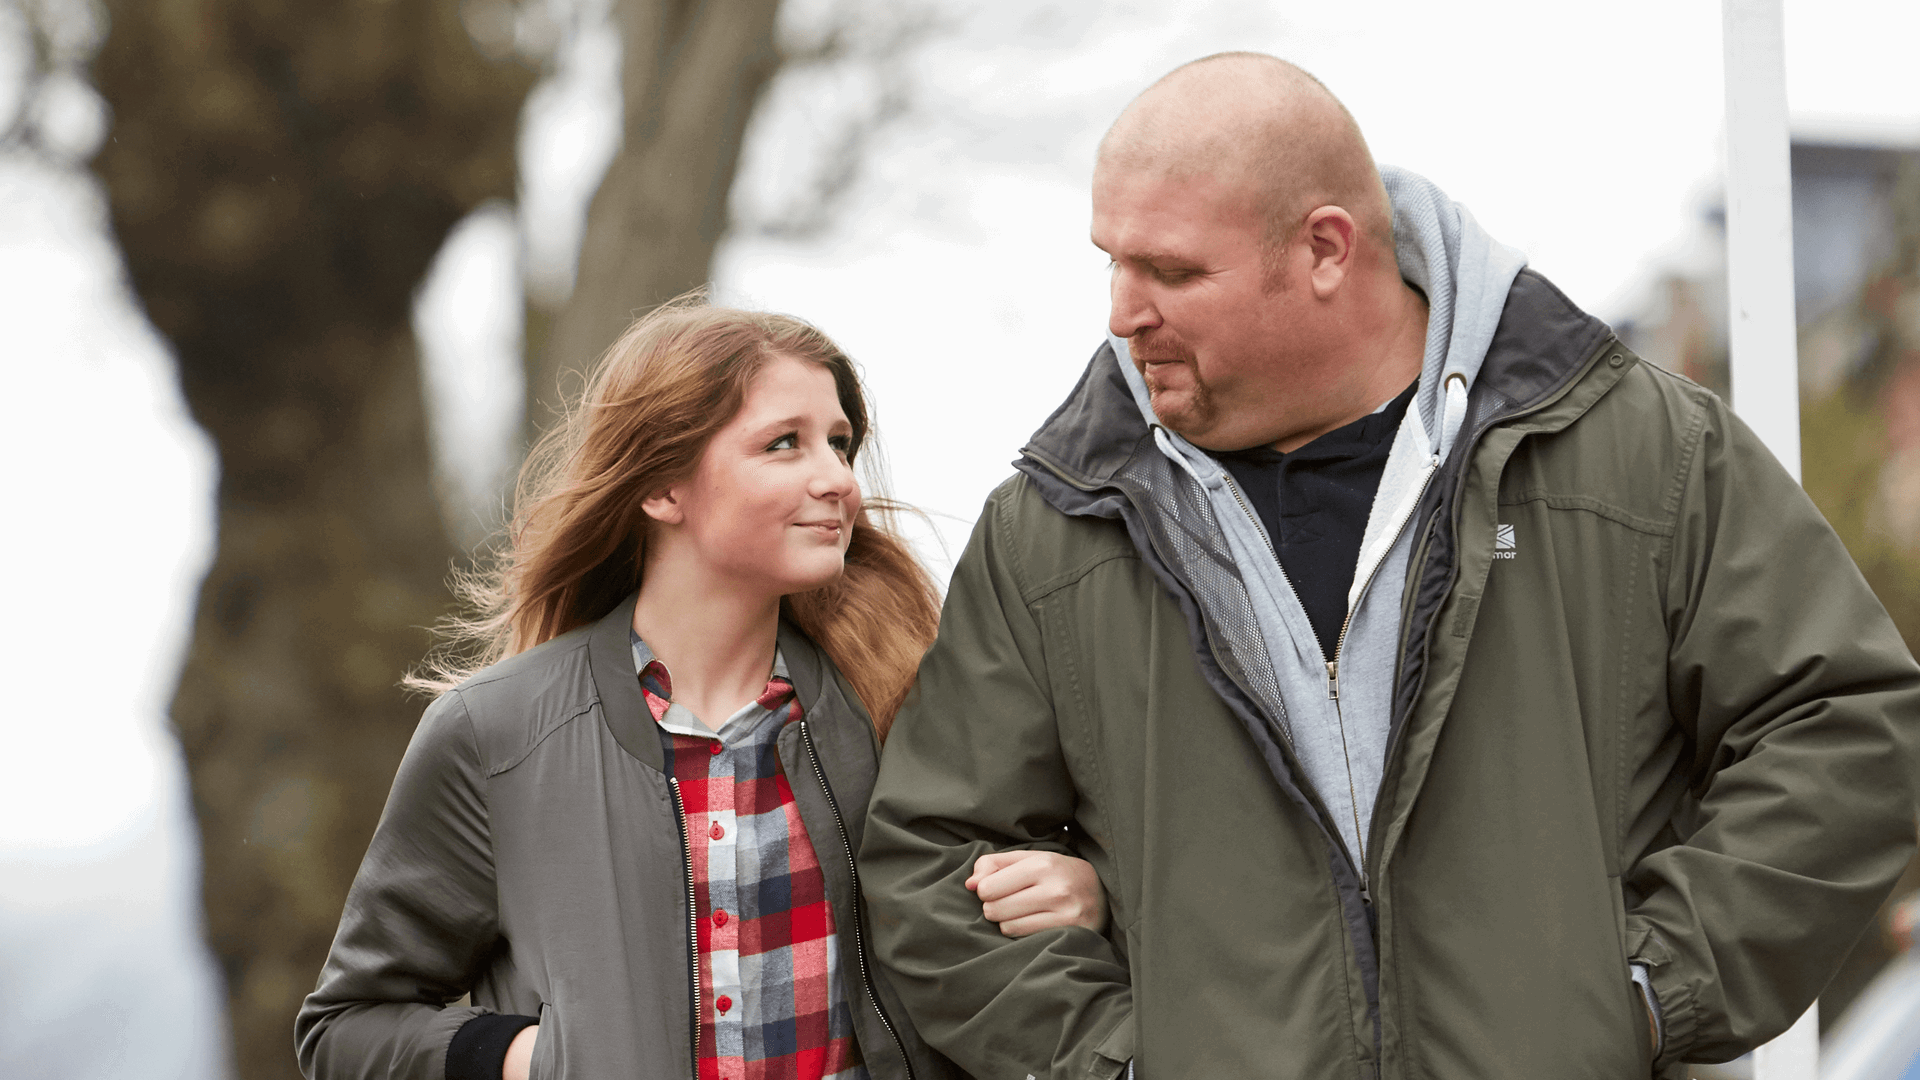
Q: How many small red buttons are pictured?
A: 4